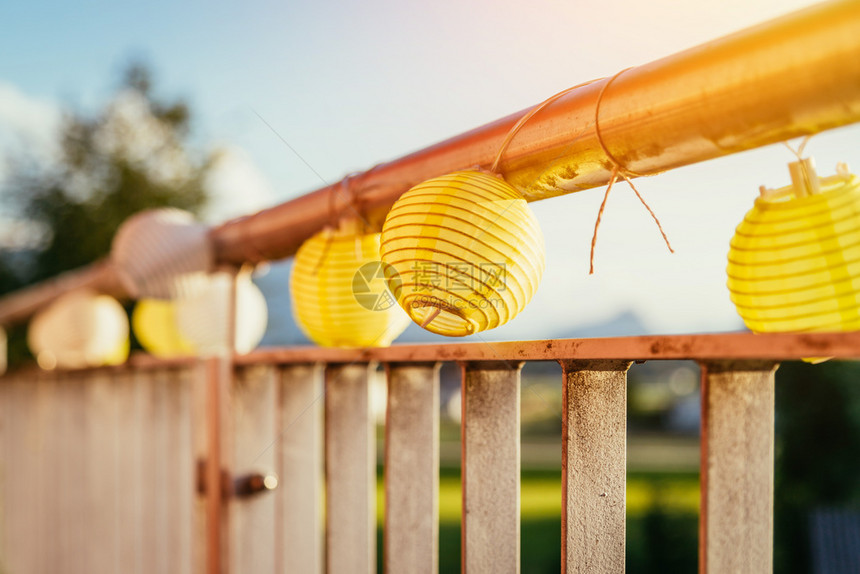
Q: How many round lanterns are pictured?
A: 7